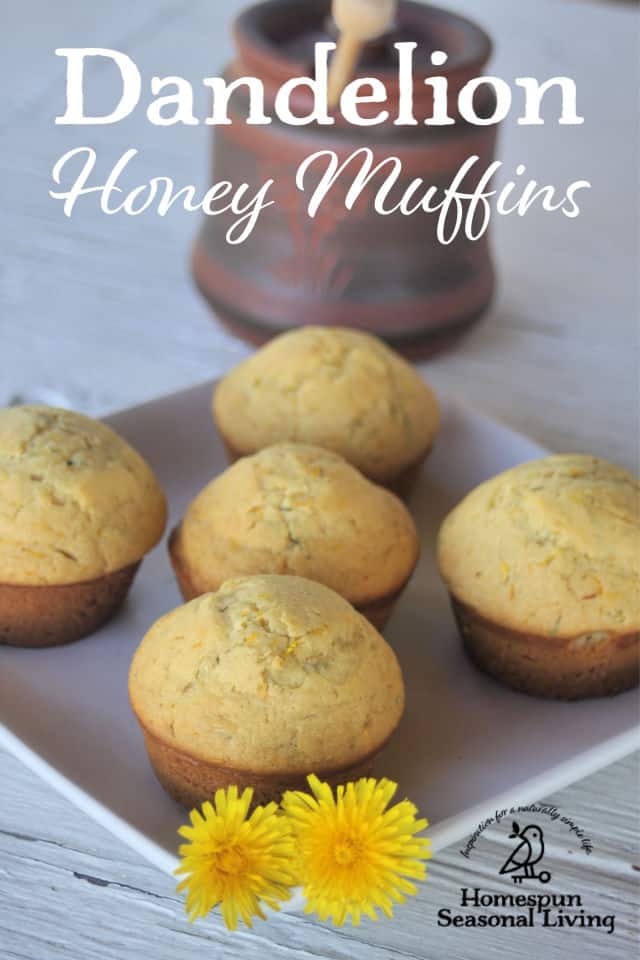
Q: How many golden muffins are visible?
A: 5